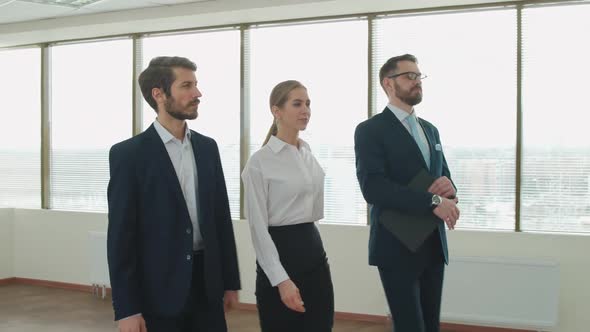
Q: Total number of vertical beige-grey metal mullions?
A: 5